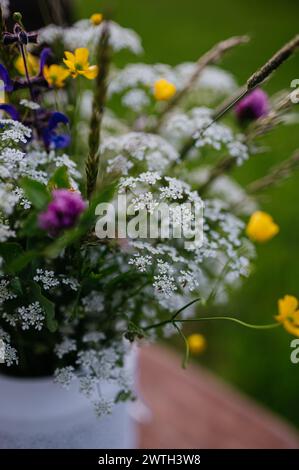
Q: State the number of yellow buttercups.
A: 8